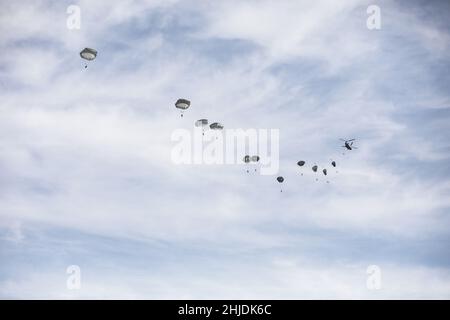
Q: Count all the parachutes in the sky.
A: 11